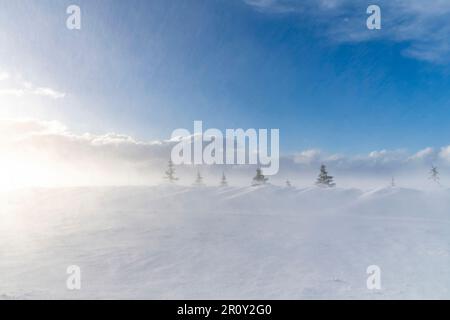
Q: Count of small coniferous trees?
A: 8